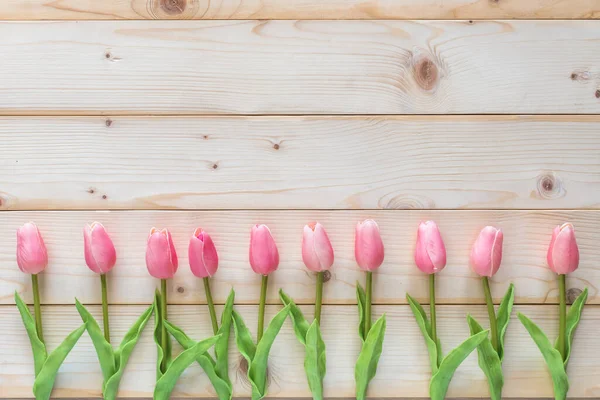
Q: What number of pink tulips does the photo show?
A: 10